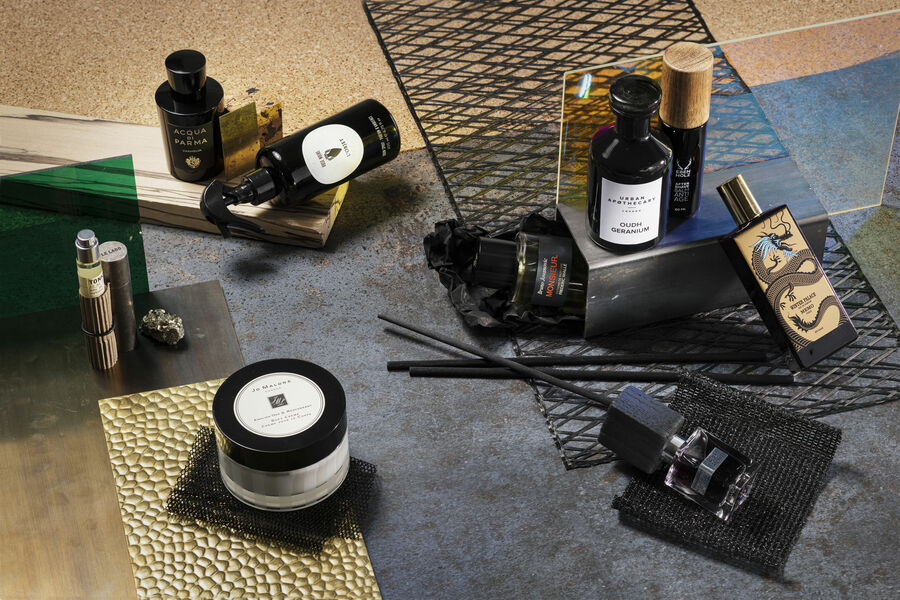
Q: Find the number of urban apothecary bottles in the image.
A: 1